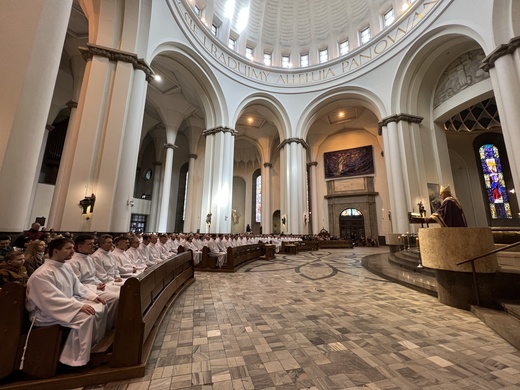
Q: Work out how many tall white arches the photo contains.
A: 4